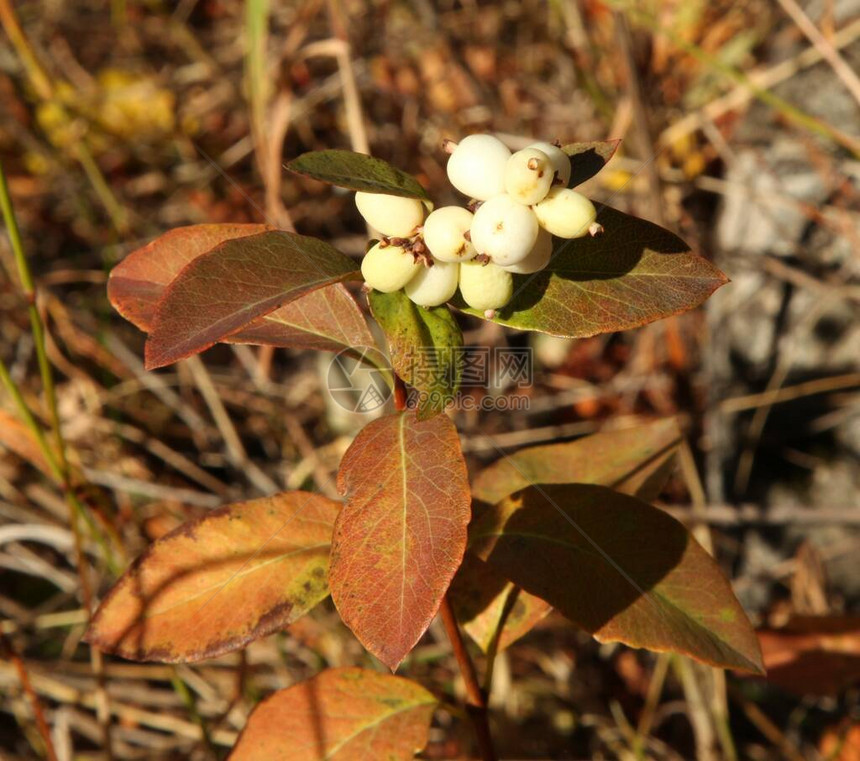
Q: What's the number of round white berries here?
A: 11